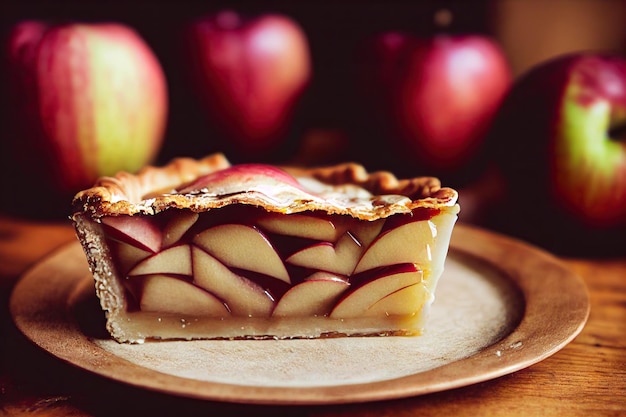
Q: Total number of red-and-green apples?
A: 2